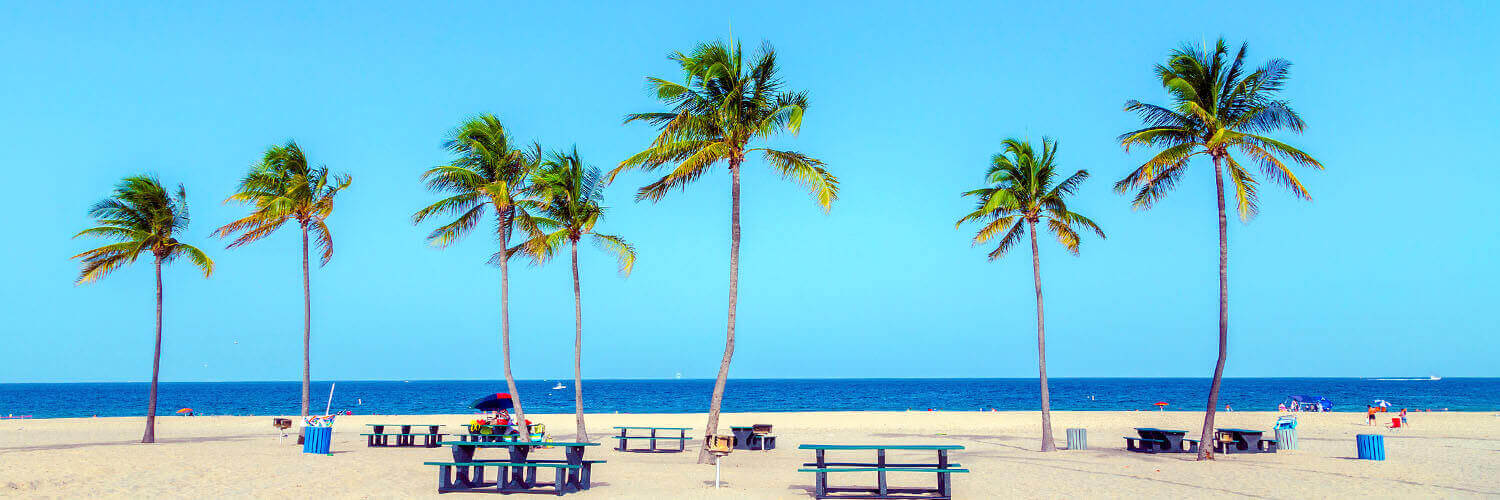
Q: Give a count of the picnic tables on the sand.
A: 8